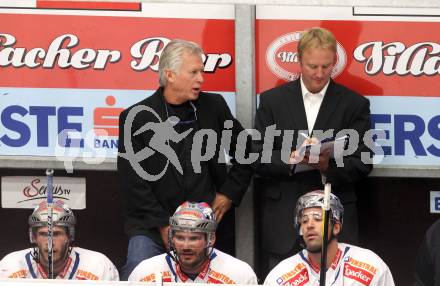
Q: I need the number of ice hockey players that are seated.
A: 3